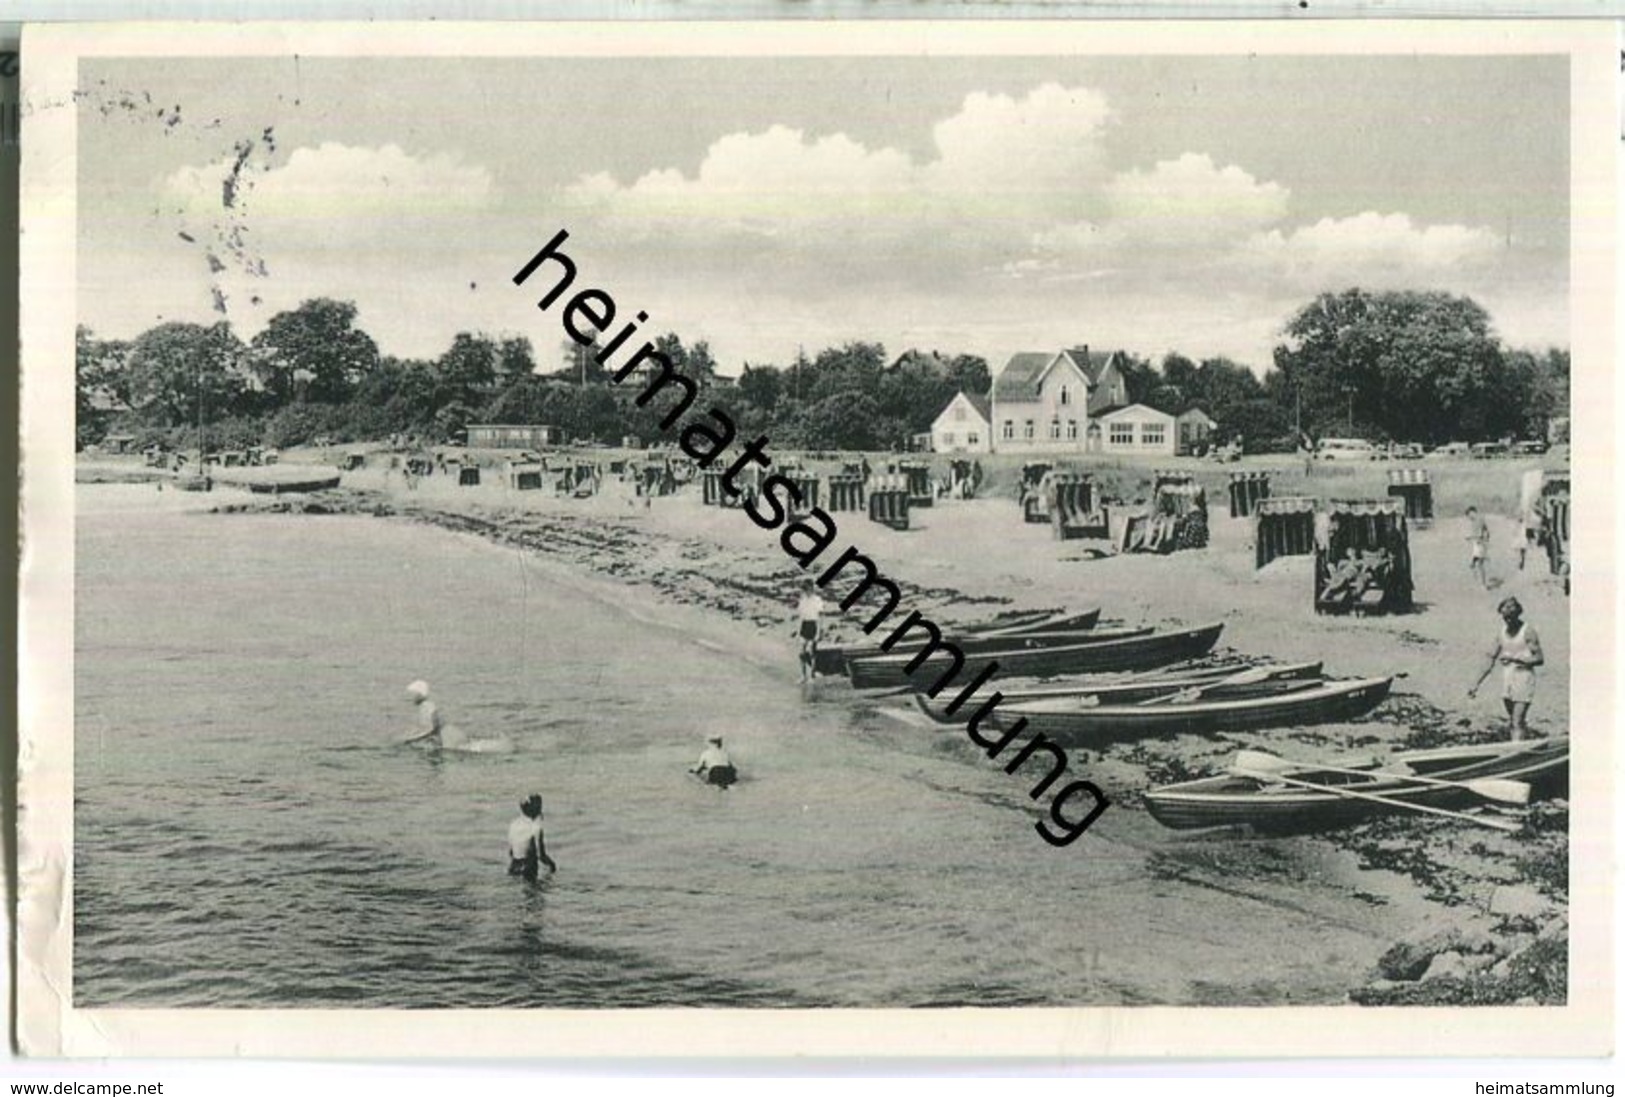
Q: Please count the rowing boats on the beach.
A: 6